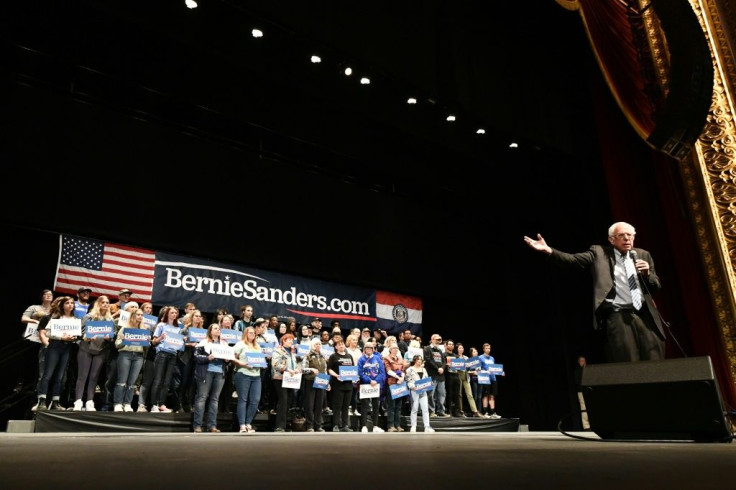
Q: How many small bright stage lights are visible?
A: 9